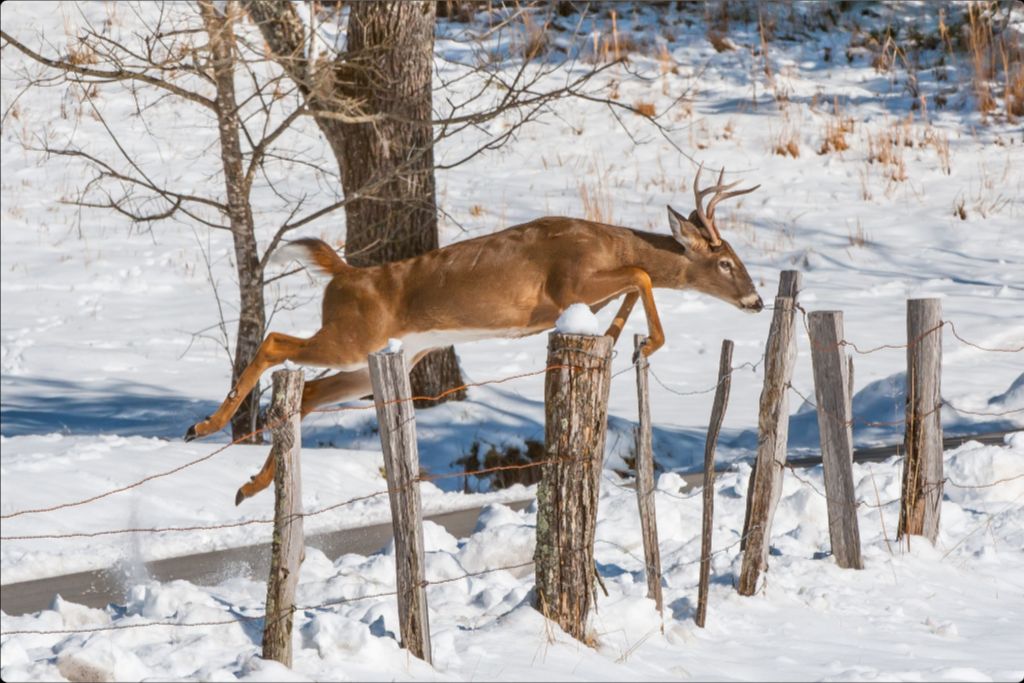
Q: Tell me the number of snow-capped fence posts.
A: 3